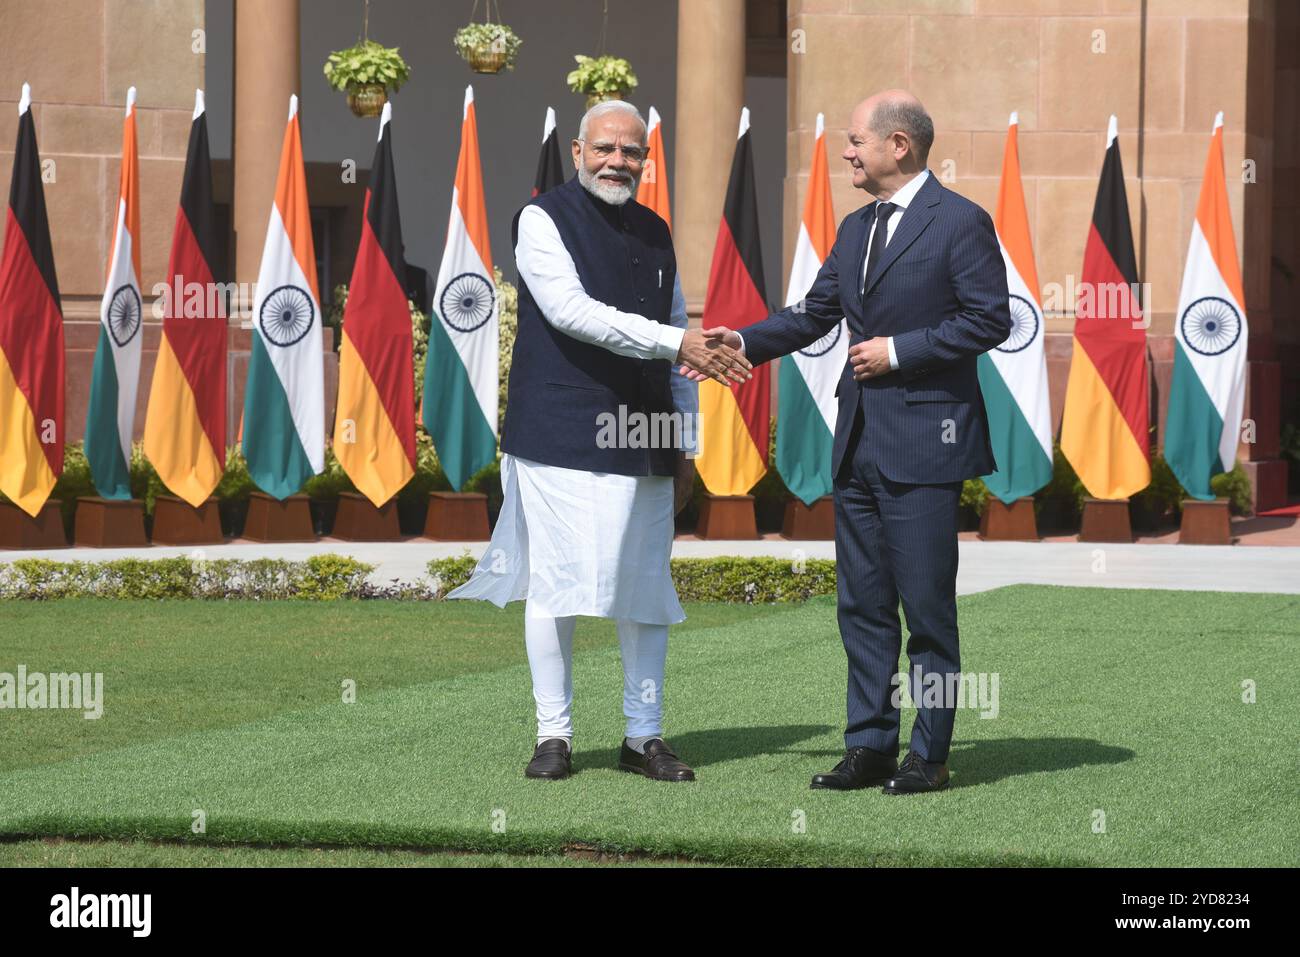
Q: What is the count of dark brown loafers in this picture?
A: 2